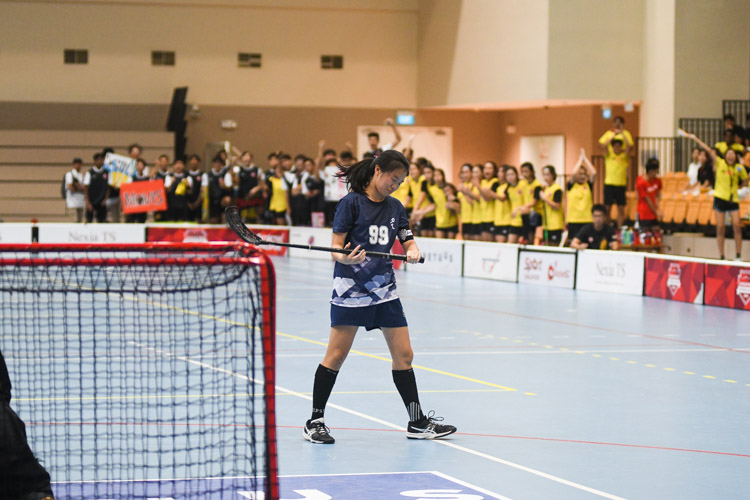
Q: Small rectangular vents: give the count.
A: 4